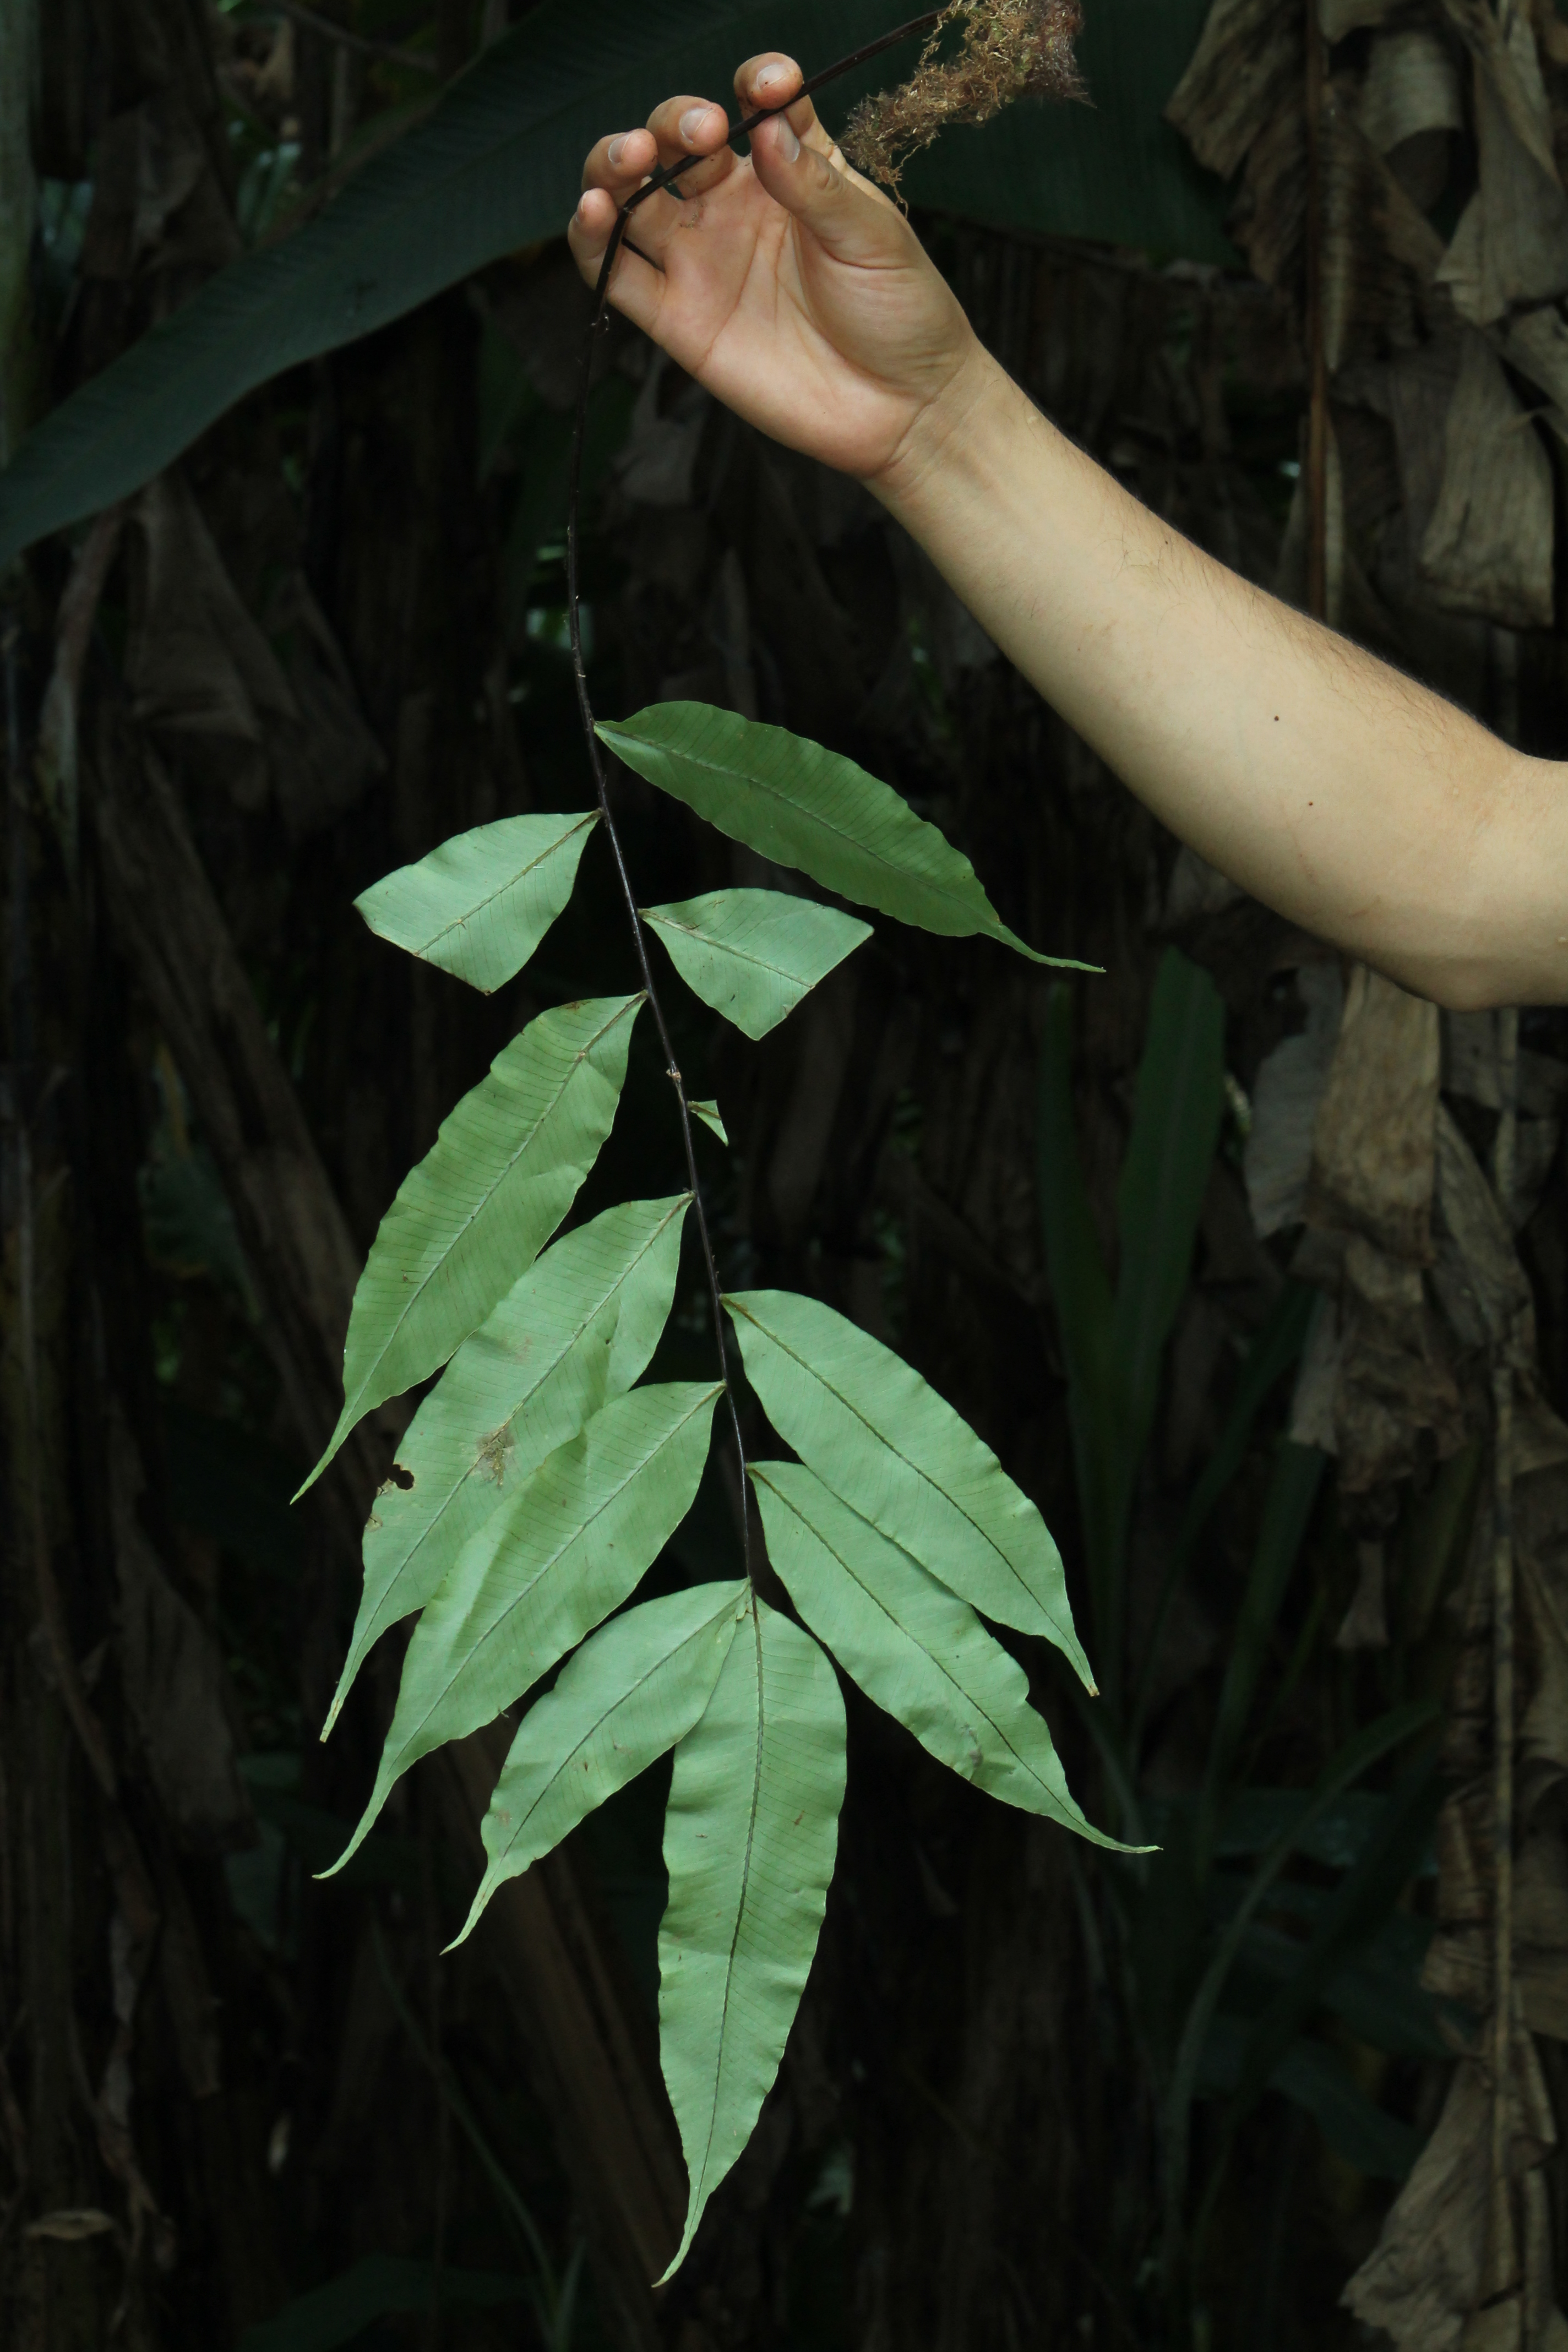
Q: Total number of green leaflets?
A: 11